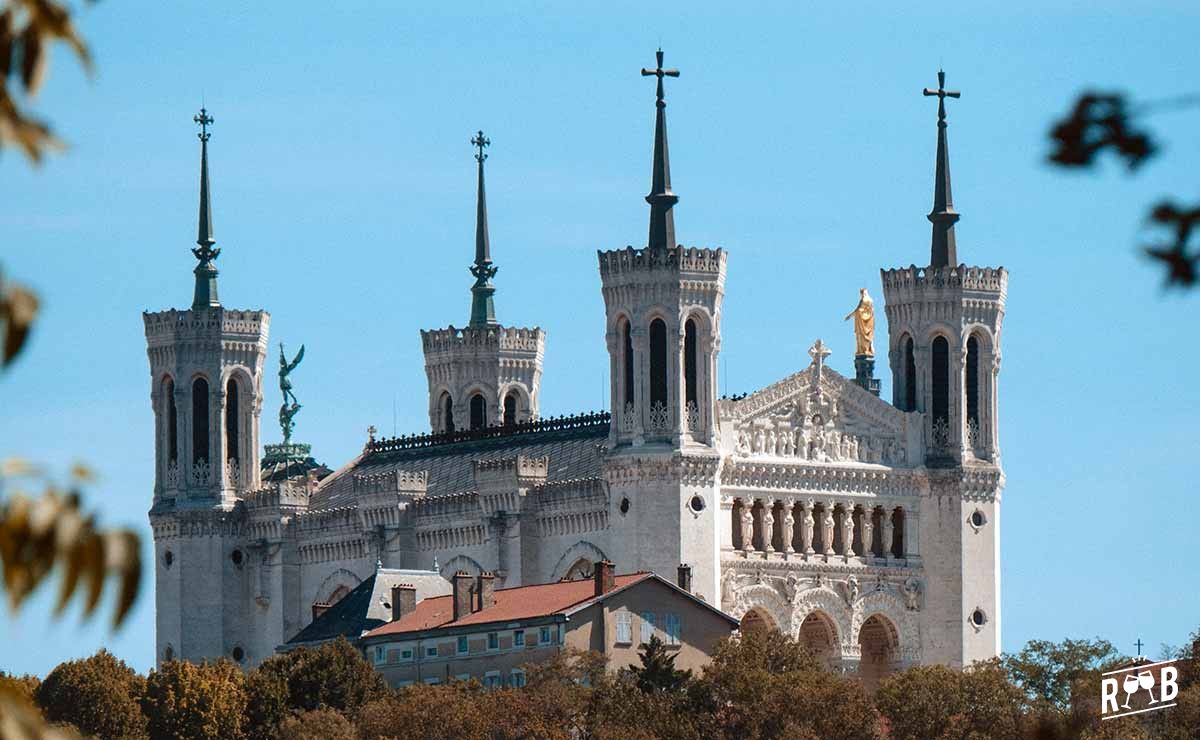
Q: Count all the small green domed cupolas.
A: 1